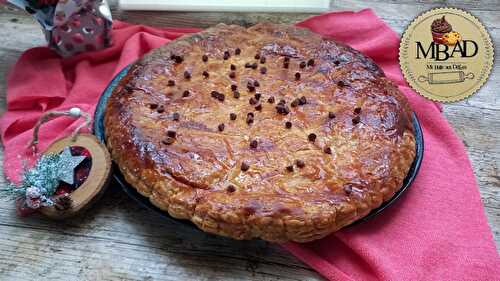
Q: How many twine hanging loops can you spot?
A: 1